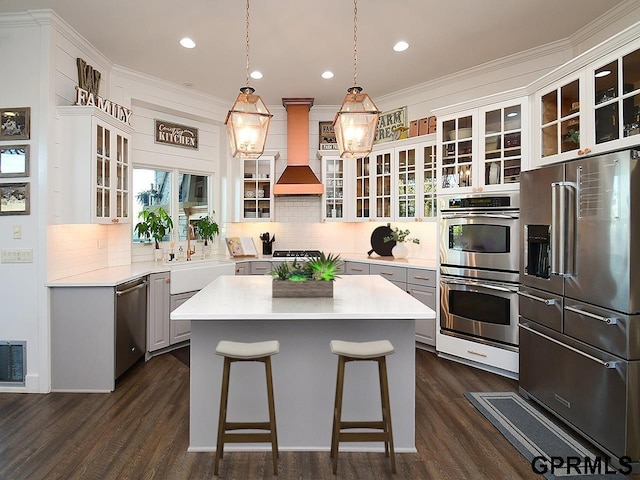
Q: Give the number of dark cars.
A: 0